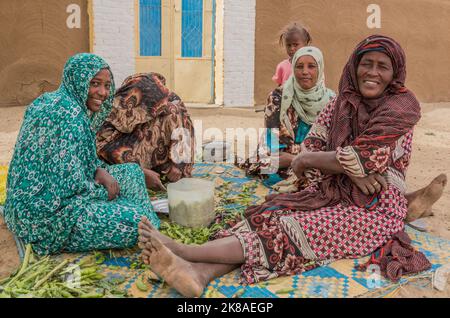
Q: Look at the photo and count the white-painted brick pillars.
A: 2